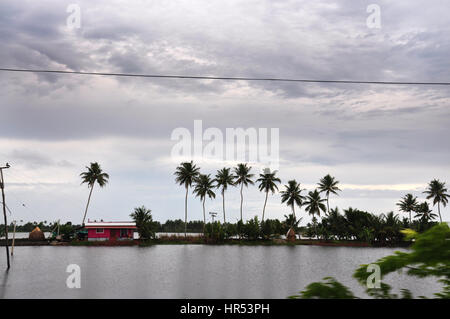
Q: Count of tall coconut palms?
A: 12